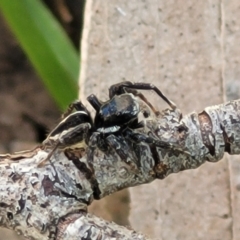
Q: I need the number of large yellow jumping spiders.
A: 0